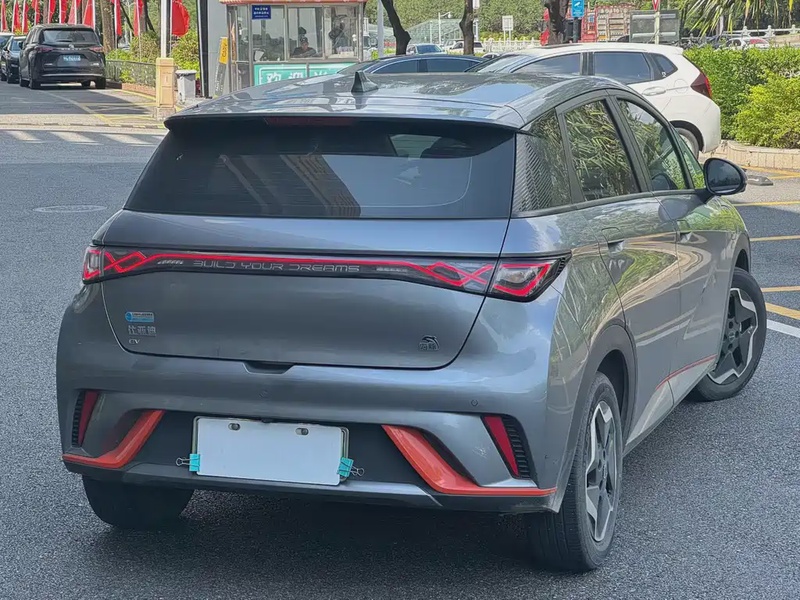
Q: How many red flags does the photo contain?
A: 11